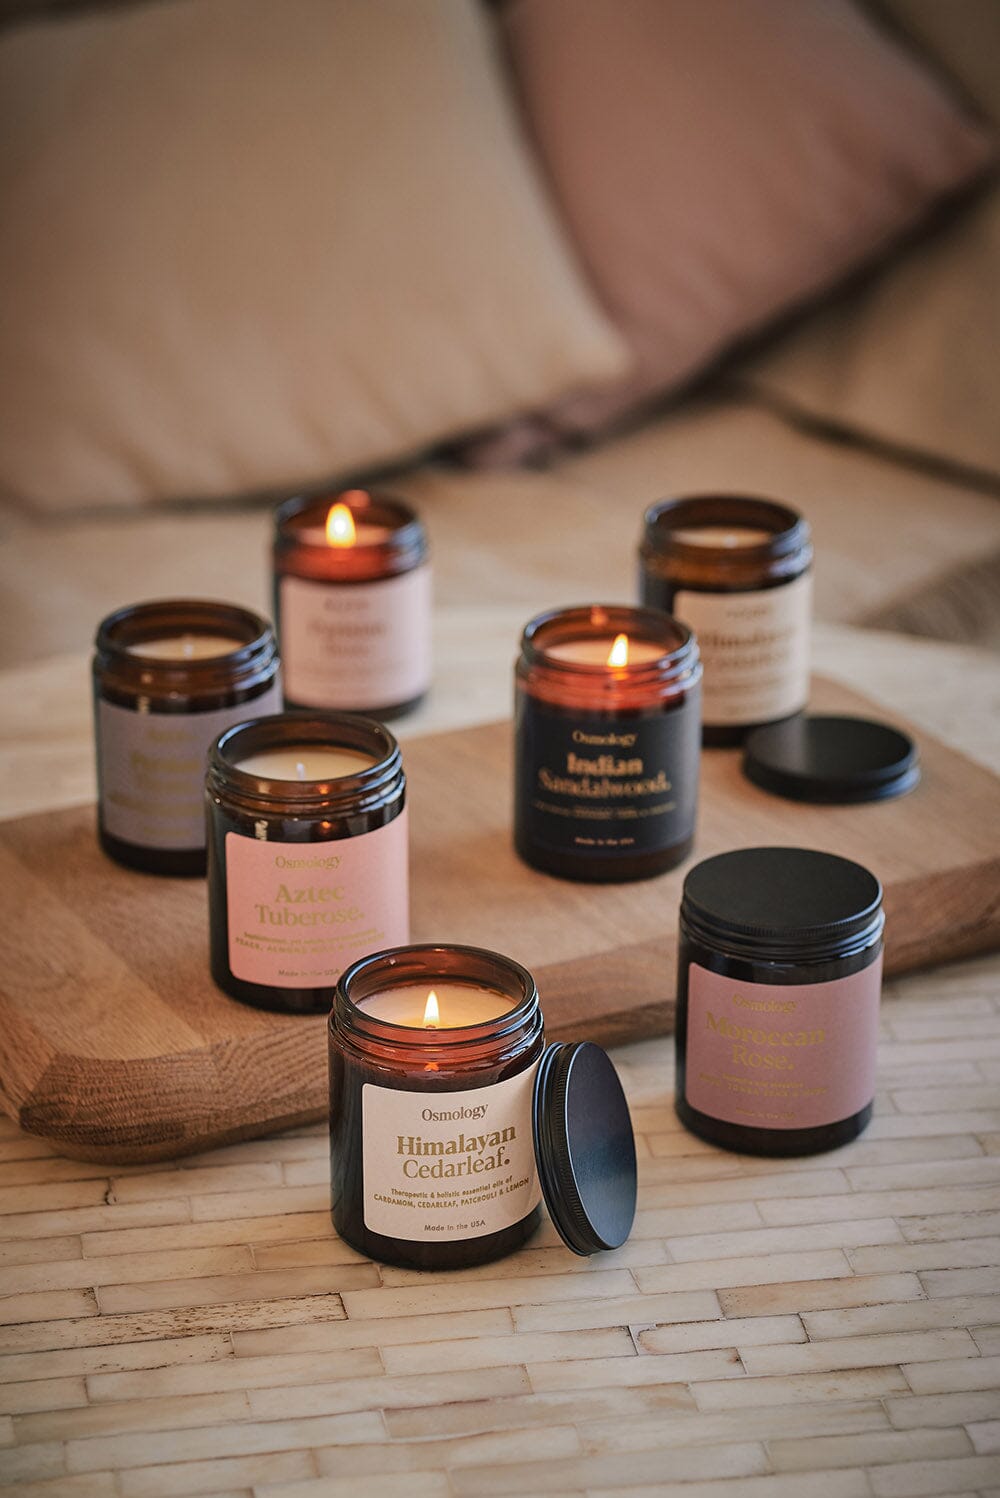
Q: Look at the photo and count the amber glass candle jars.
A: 7